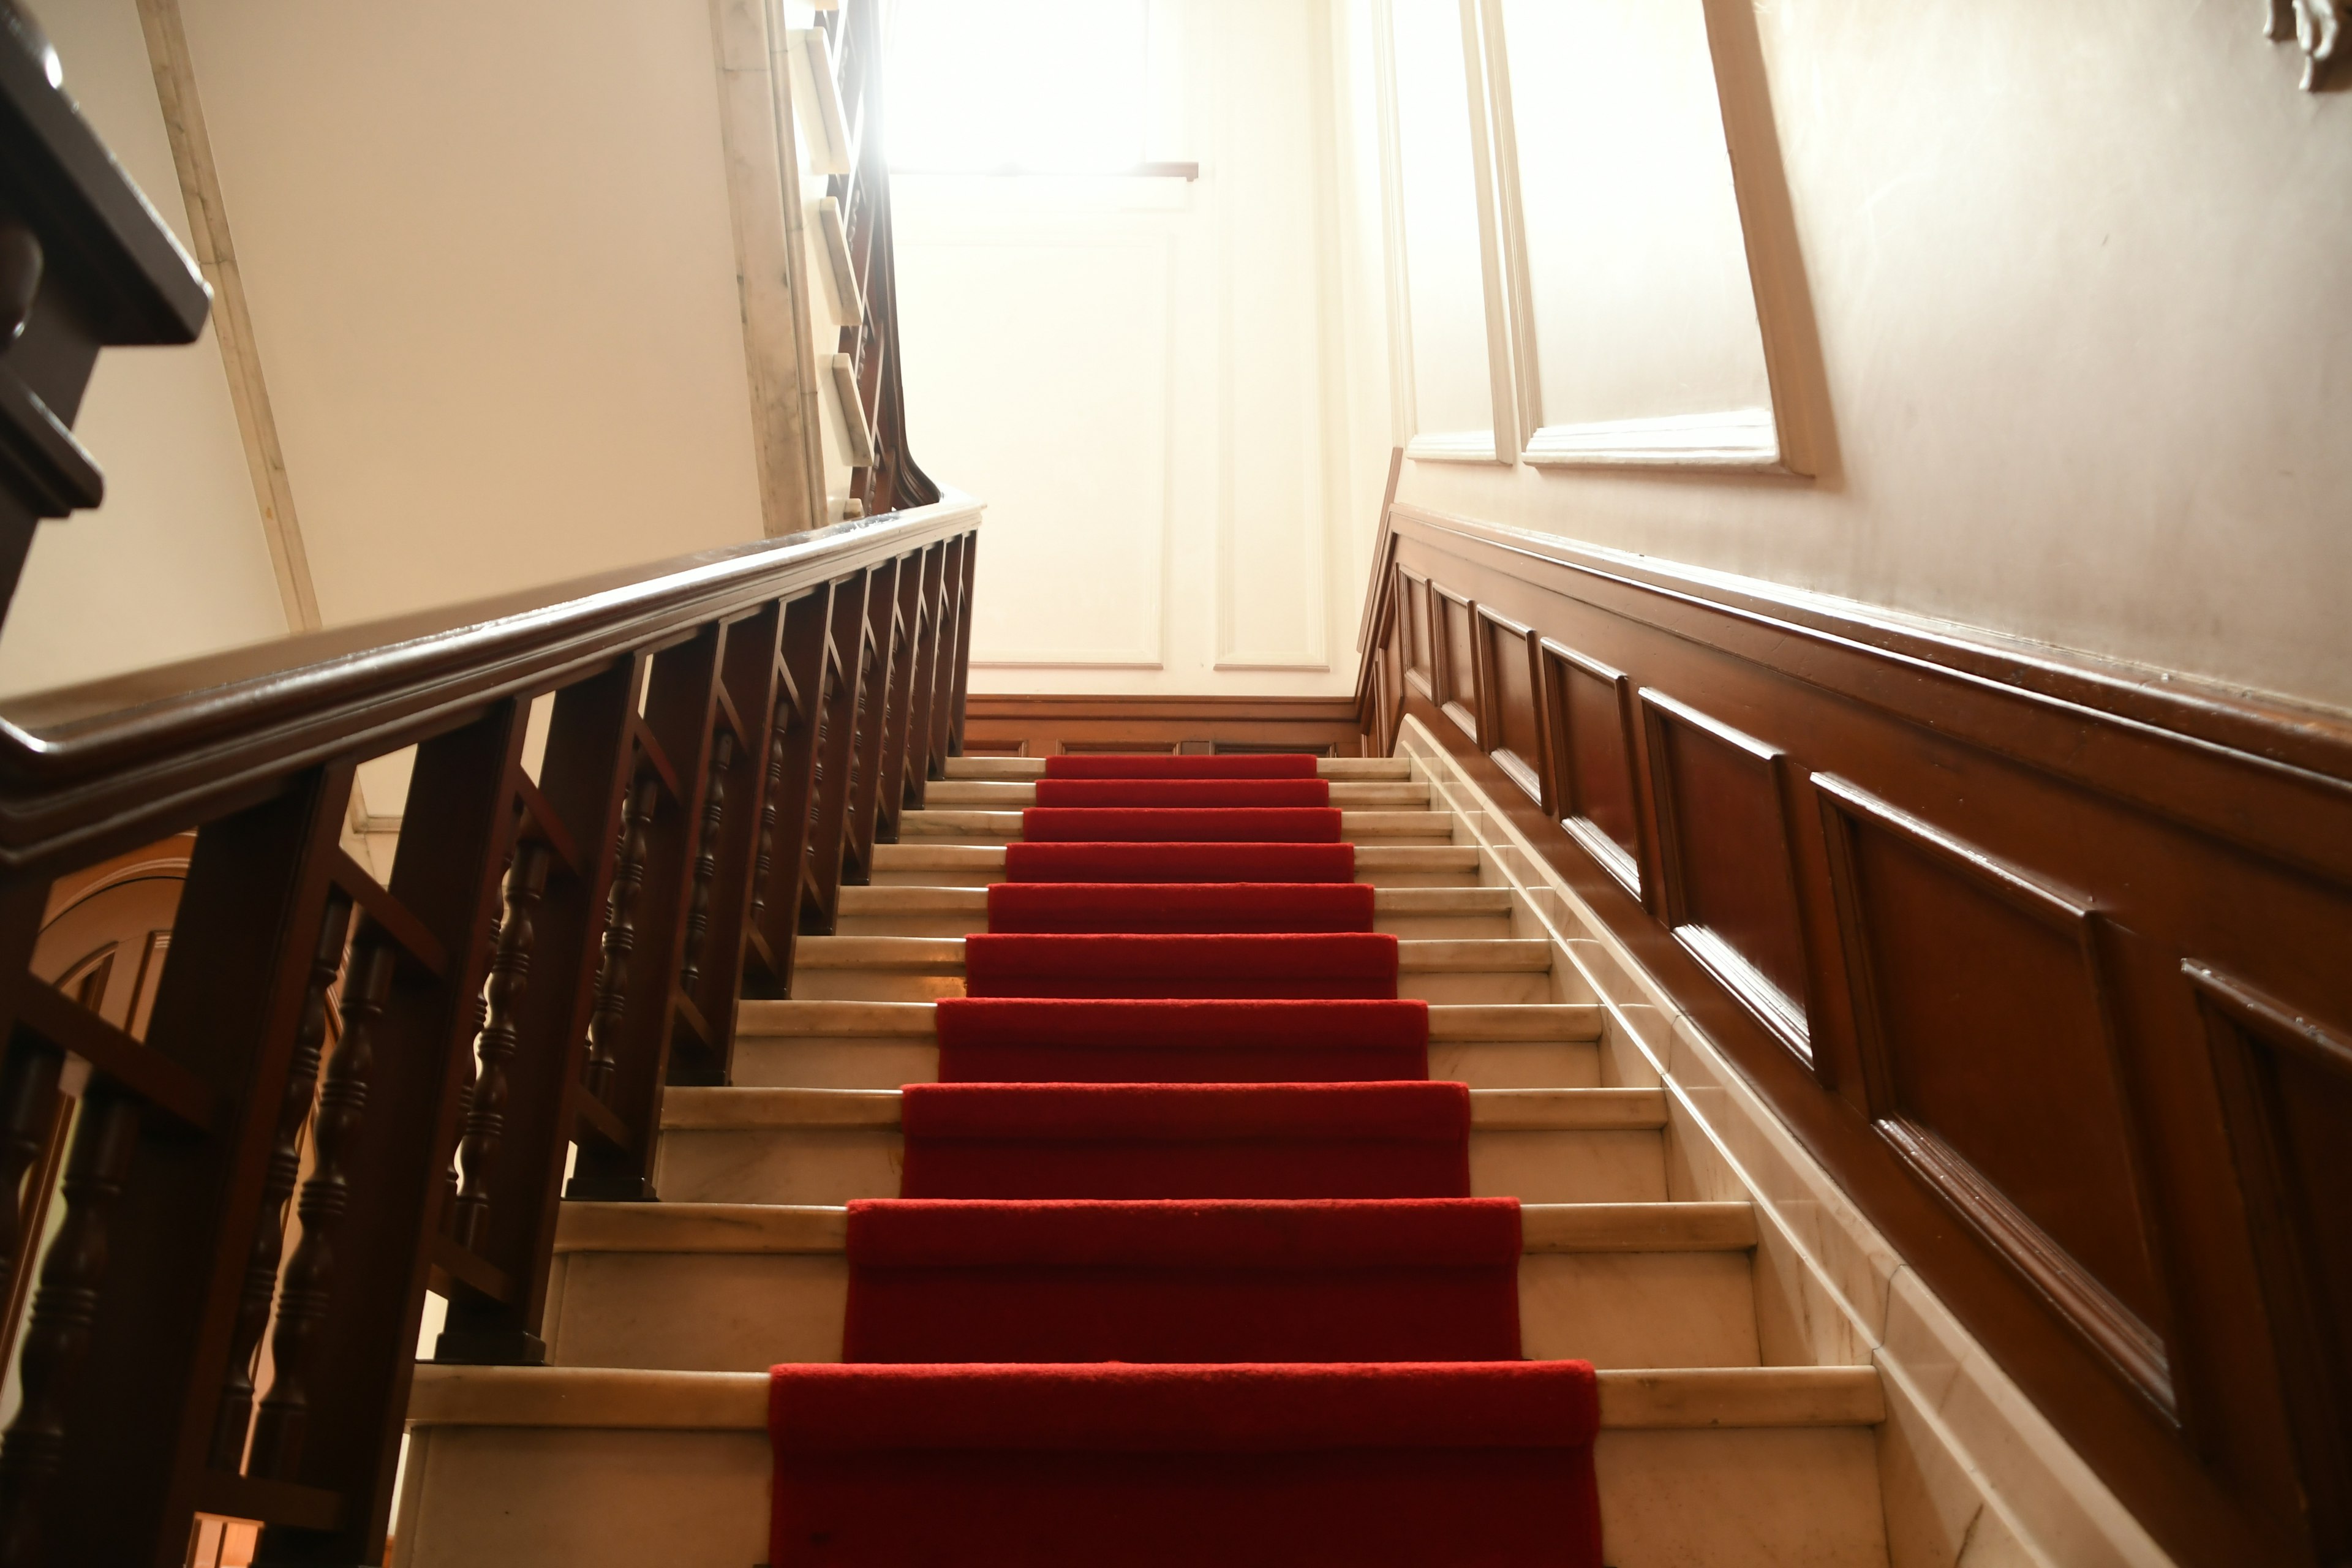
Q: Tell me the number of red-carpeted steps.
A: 10